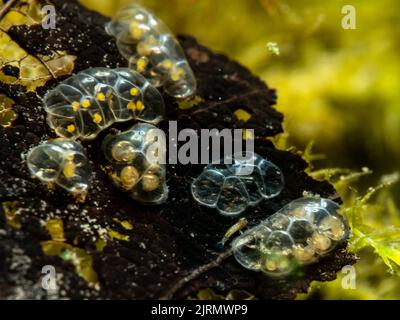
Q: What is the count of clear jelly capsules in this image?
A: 6